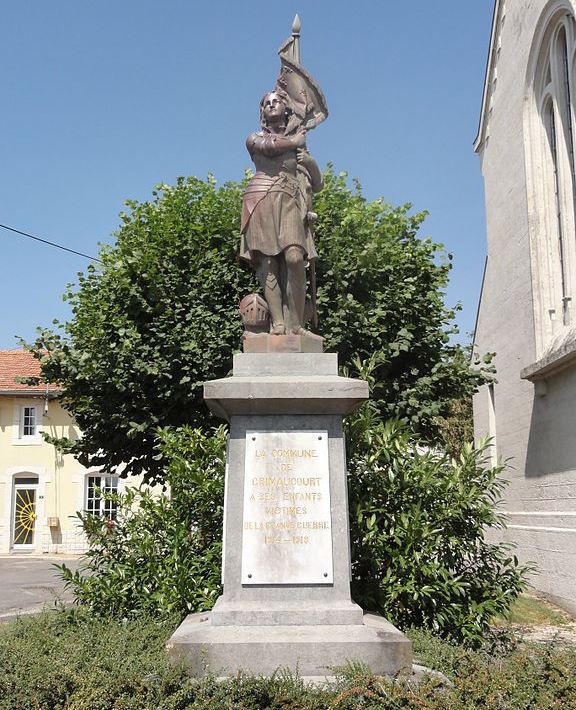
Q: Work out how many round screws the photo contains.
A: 4